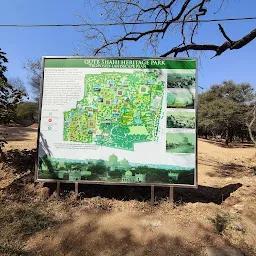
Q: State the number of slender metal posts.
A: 4